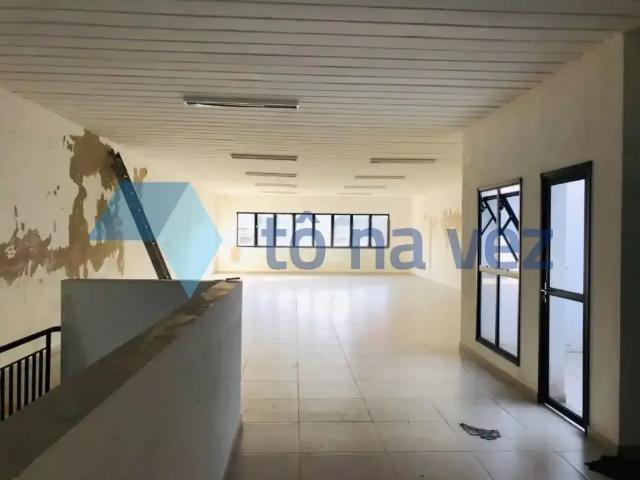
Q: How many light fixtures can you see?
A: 9